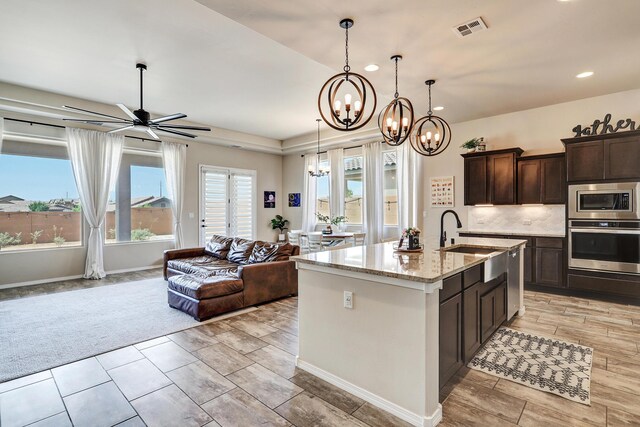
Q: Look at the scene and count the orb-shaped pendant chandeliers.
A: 3